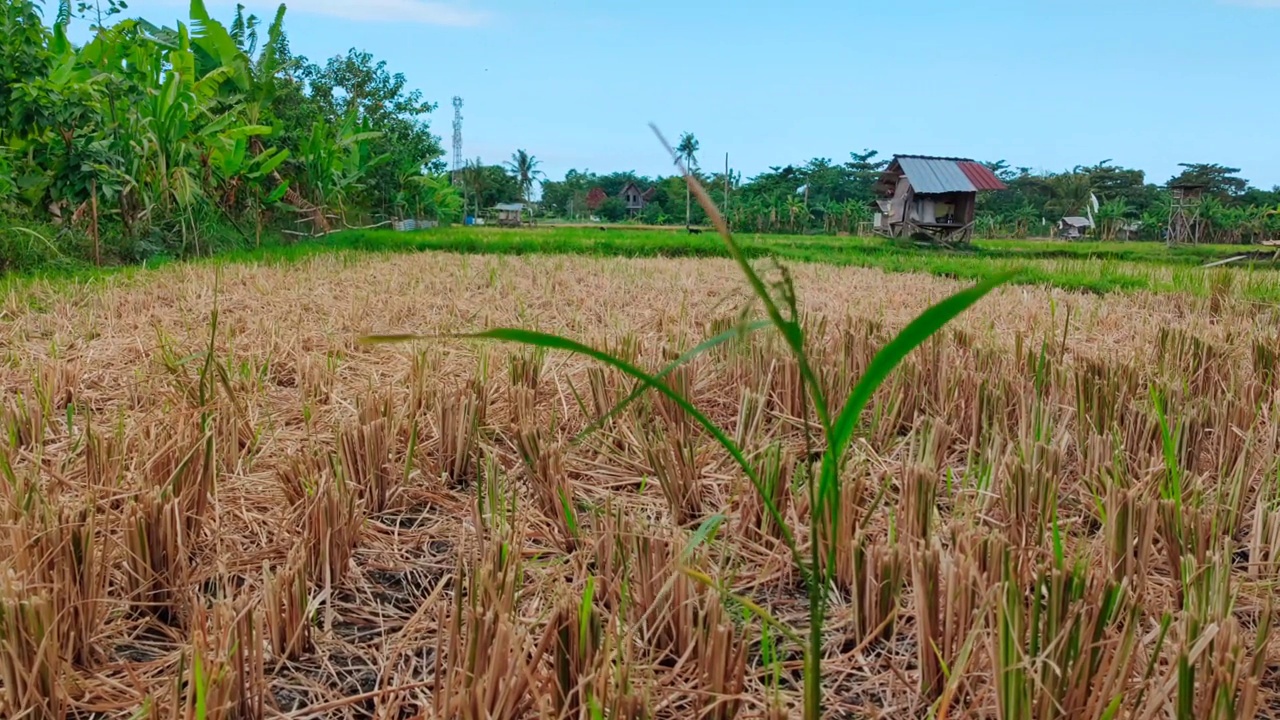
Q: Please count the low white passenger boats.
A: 0